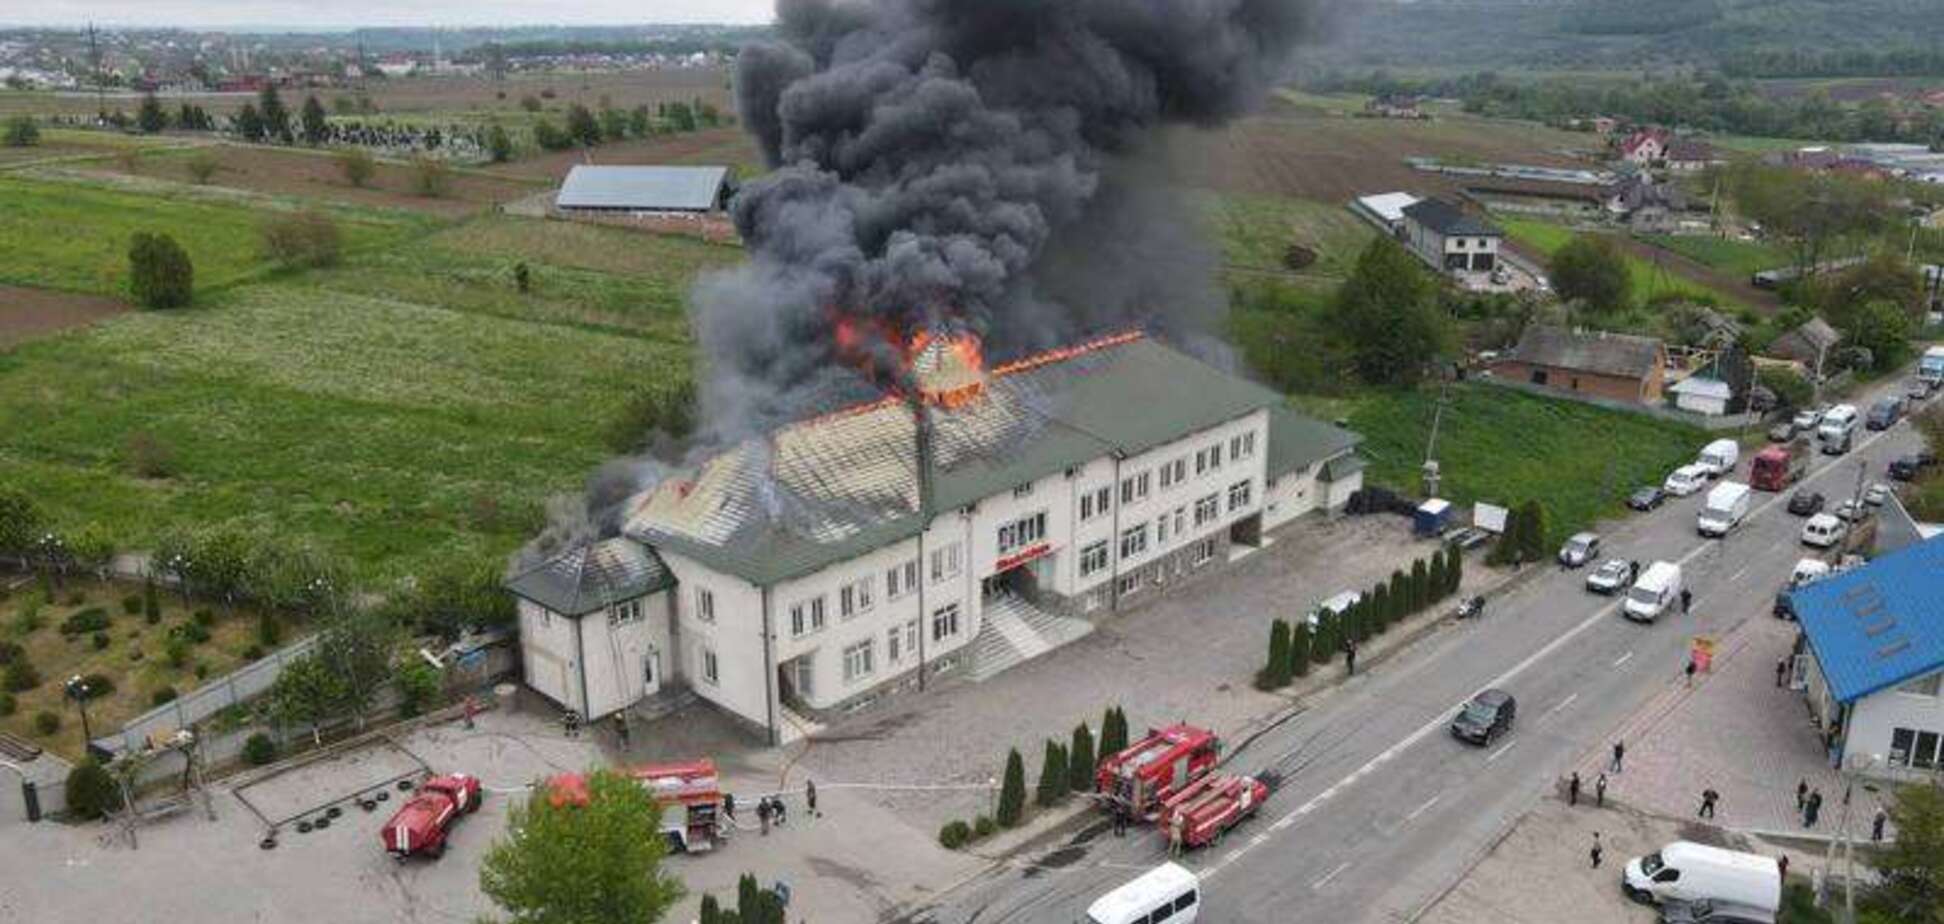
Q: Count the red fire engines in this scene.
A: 4